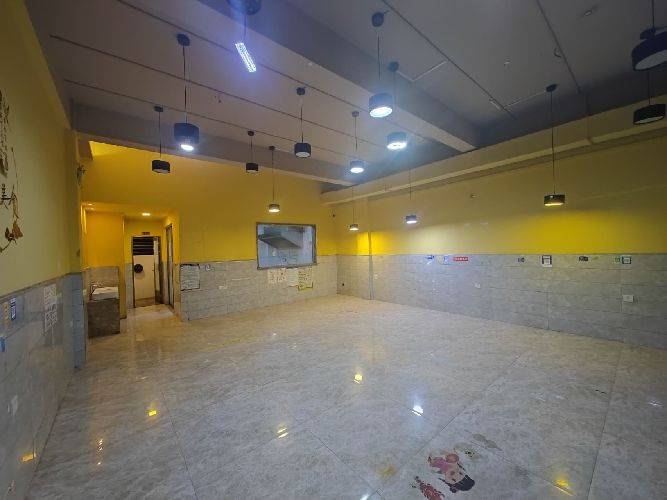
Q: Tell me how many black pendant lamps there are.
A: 13